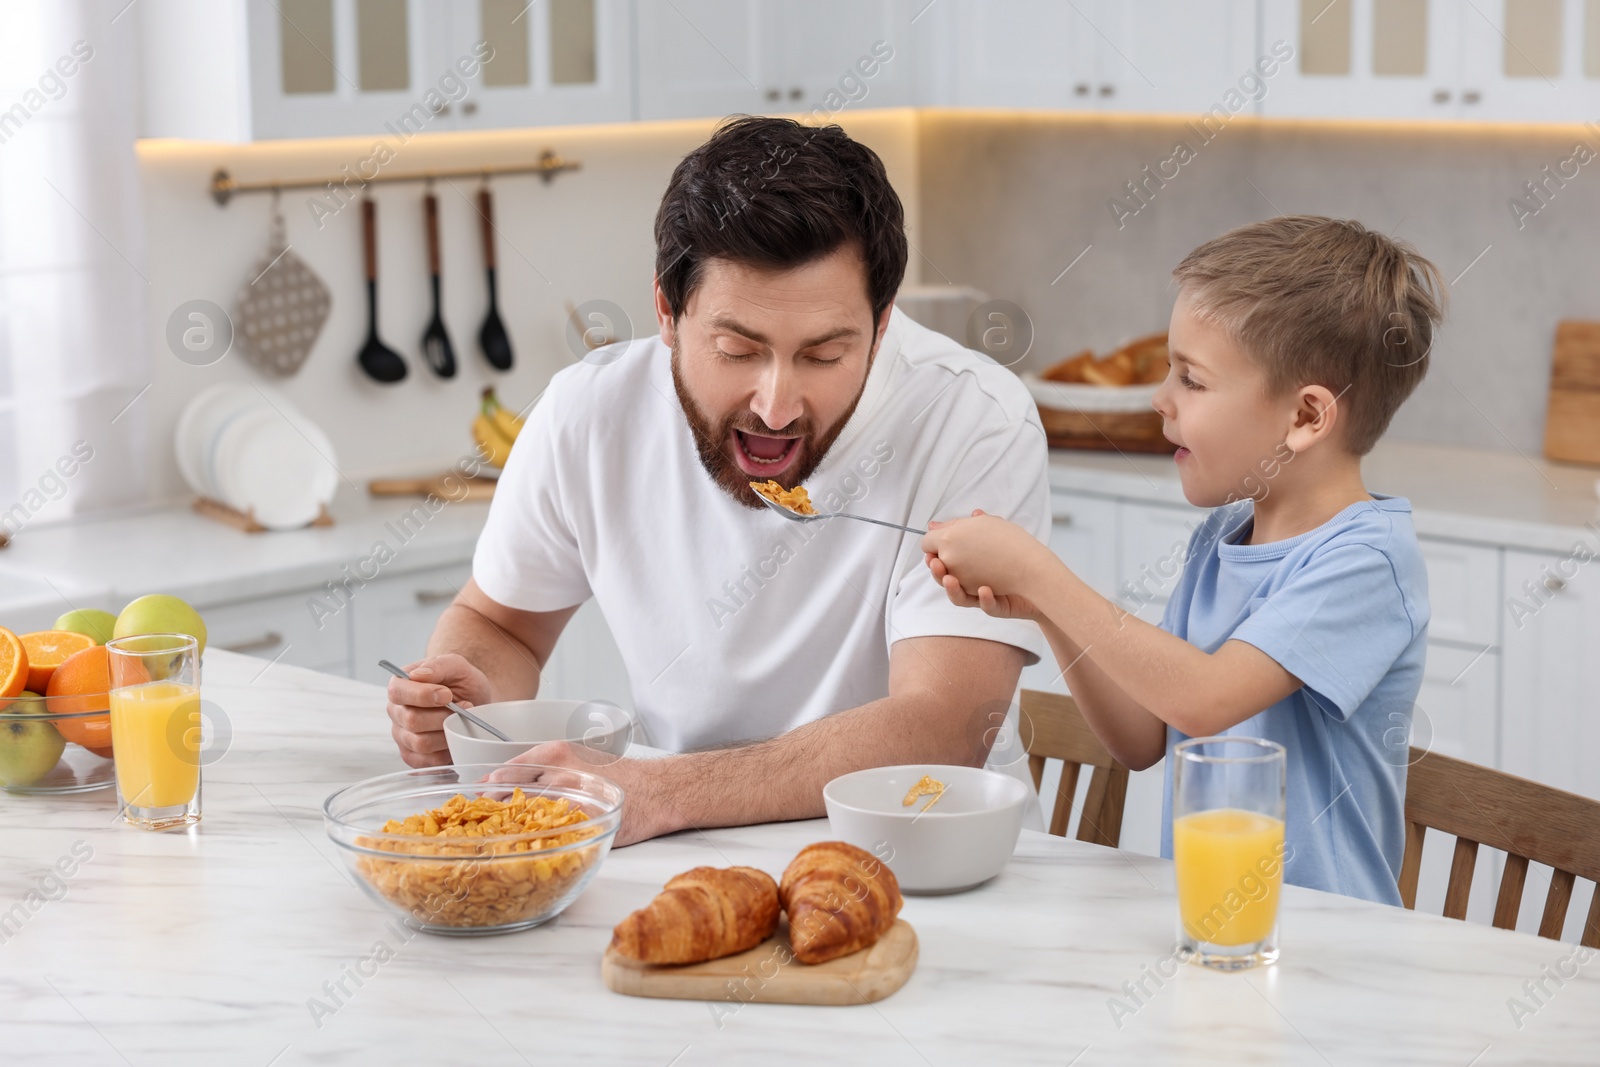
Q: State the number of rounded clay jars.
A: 0